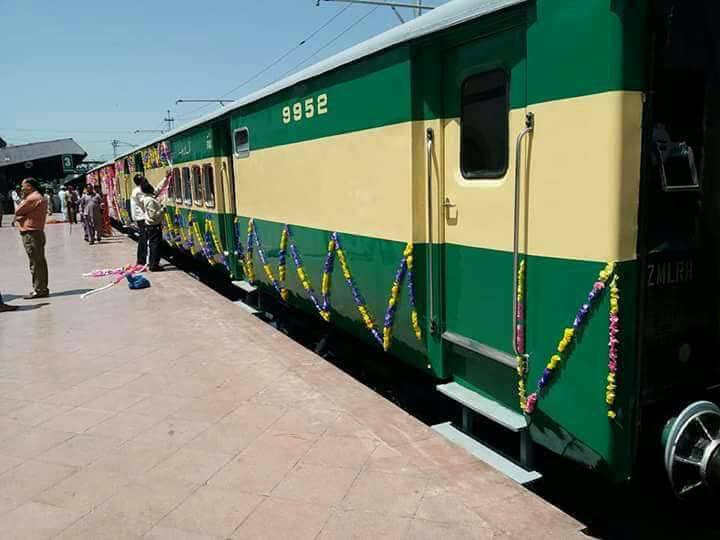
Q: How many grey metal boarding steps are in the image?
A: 4